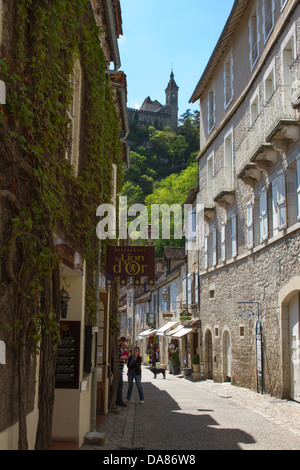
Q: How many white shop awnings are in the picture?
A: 4